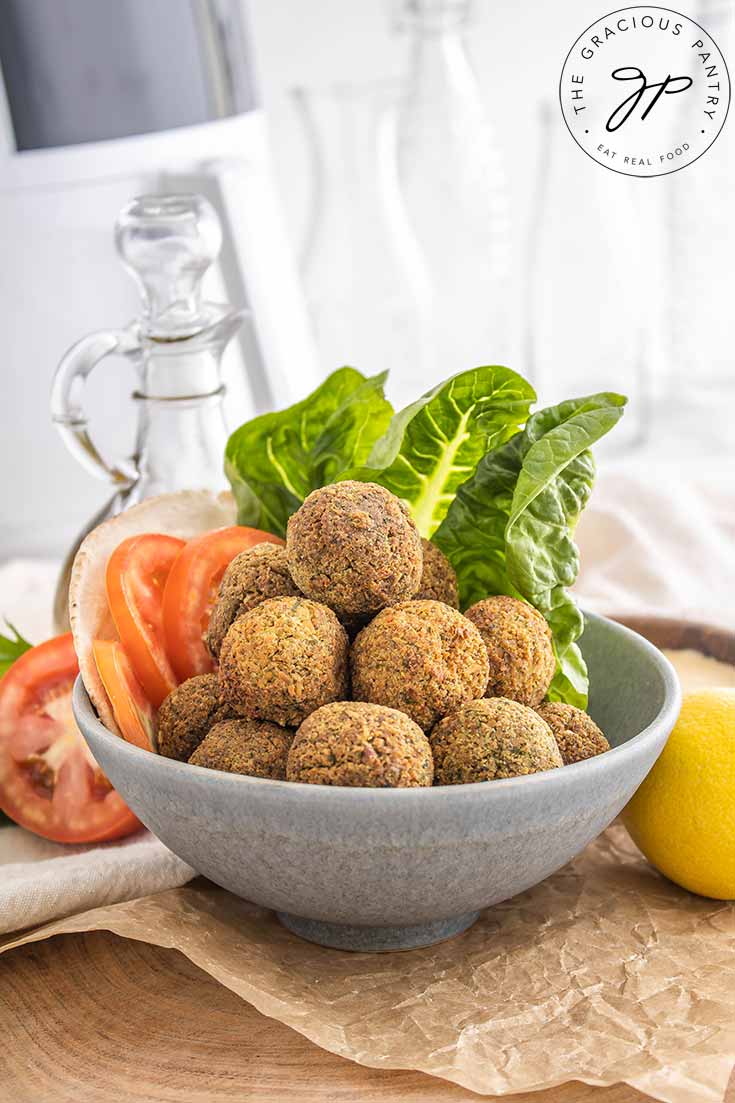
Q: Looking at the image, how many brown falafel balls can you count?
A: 11